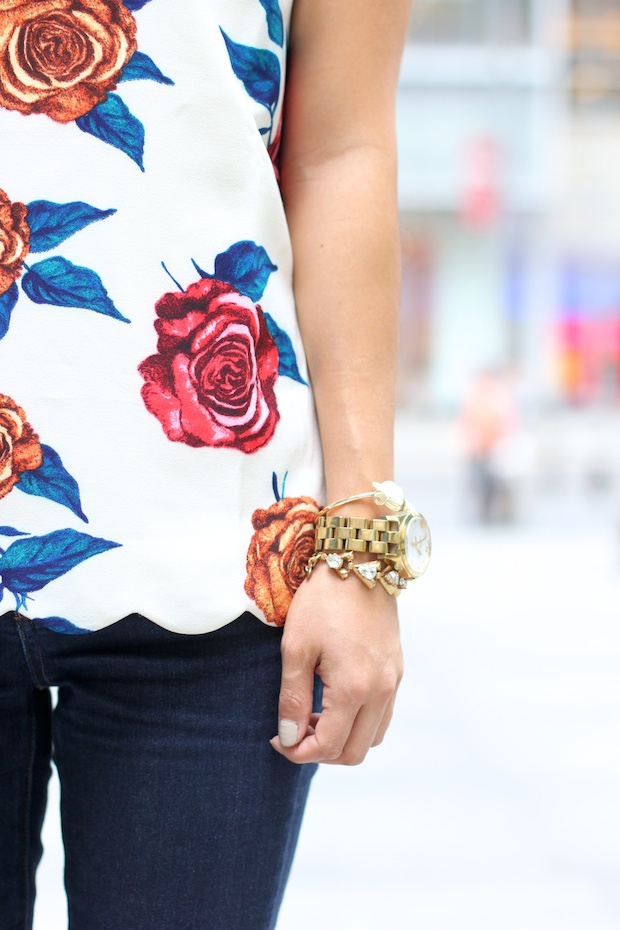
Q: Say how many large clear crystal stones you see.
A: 3